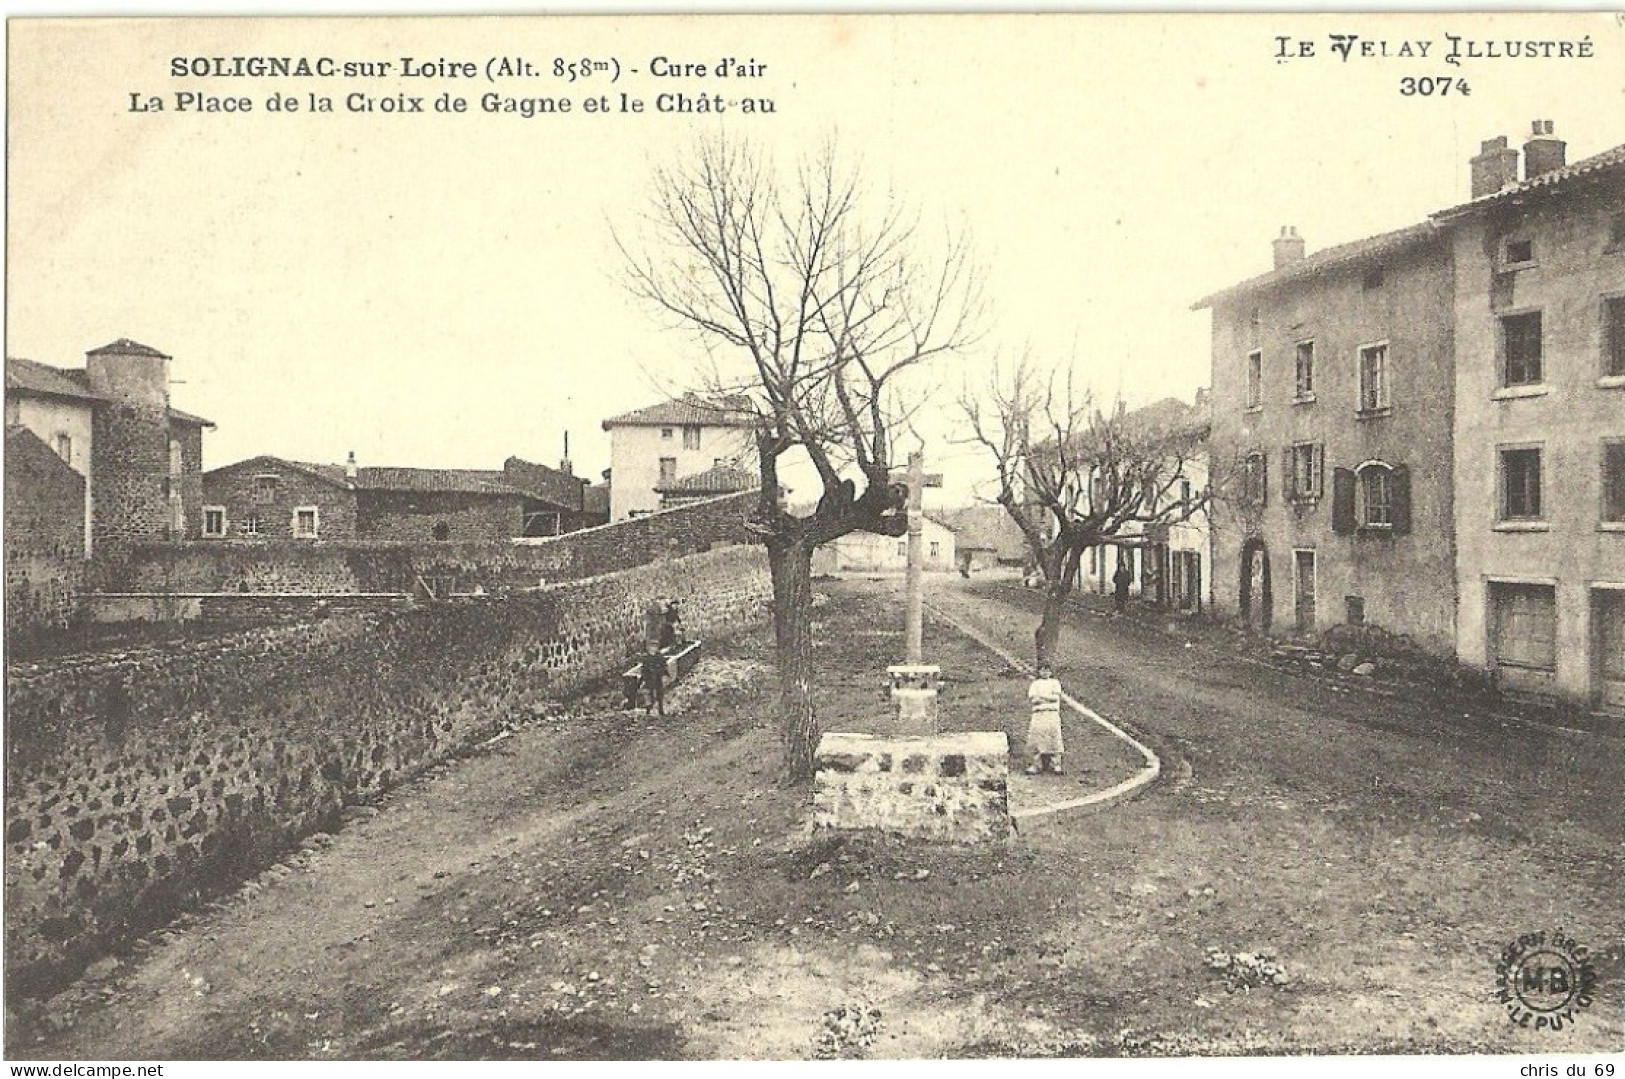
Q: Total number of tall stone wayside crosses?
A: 1